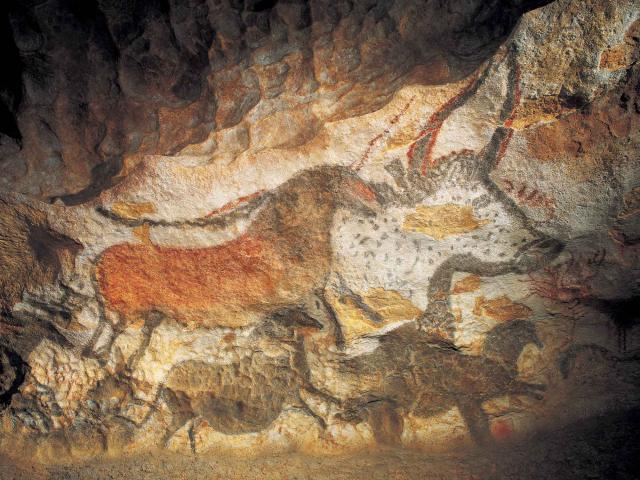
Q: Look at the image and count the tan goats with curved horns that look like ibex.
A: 0